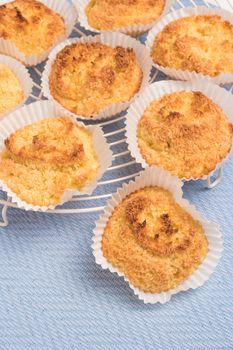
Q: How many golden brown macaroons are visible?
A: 8